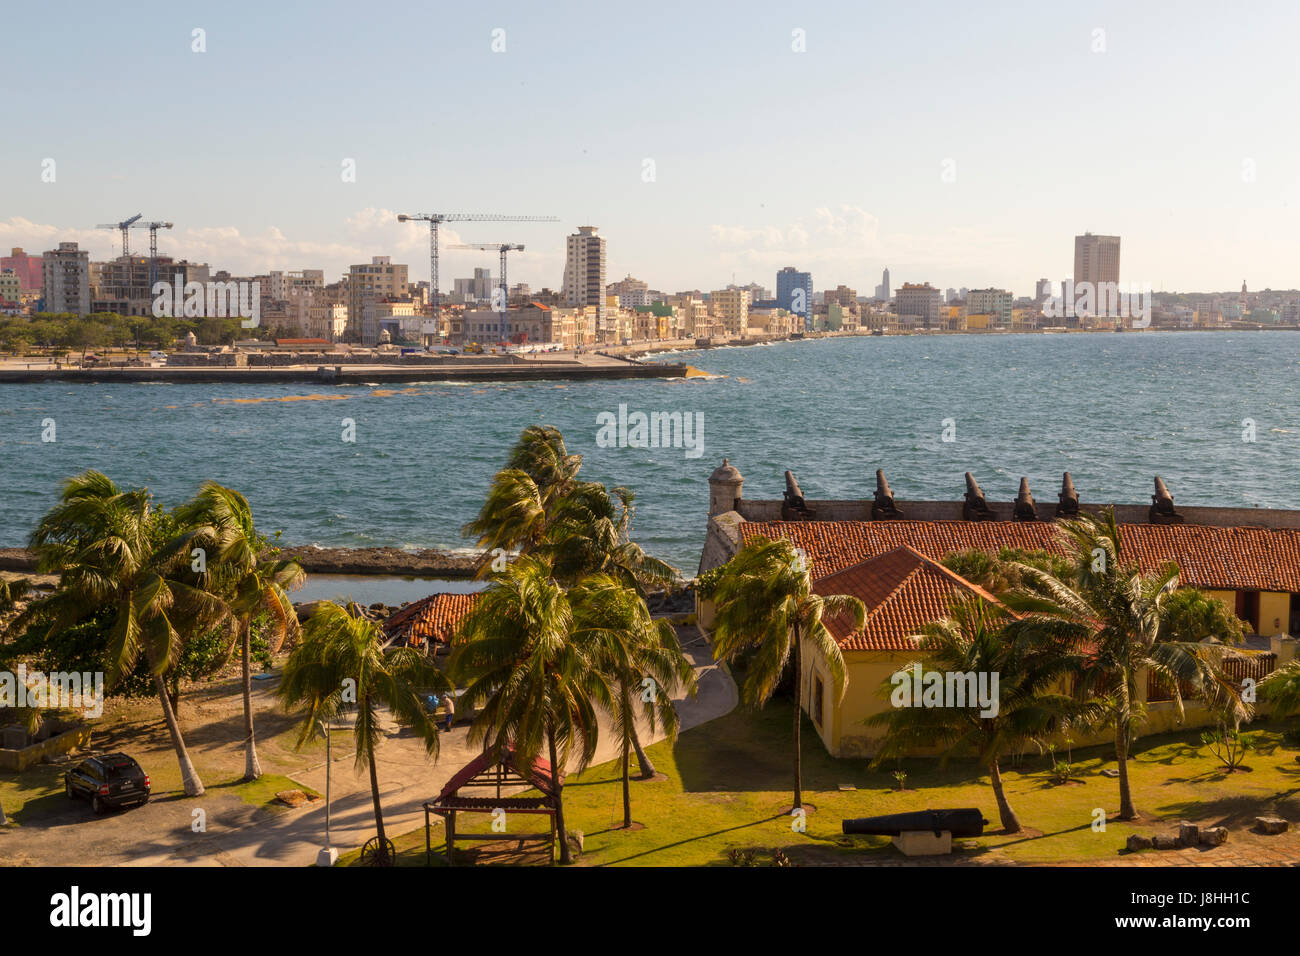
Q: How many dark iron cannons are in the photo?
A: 7